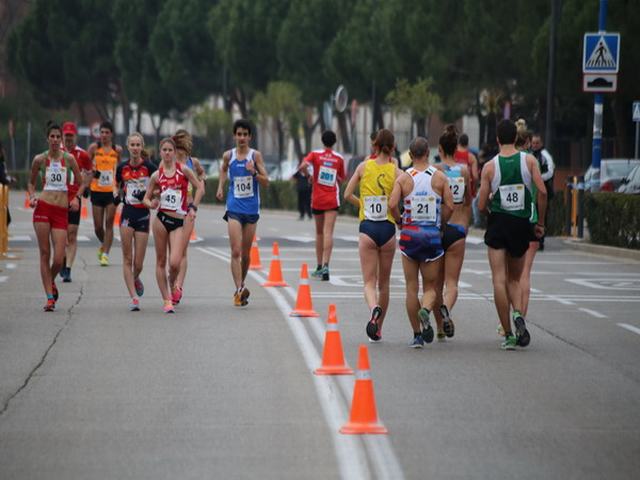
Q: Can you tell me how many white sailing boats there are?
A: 0